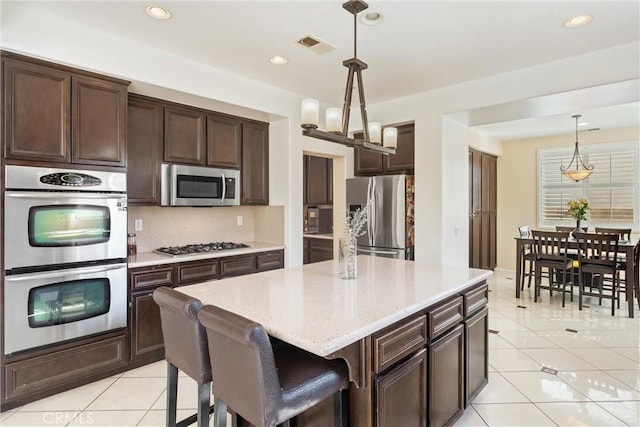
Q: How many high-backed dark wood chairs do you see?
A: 6